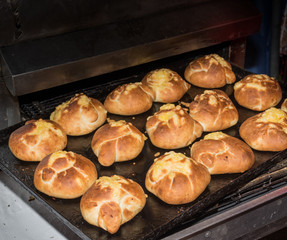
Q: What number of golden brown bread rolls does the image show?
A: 14